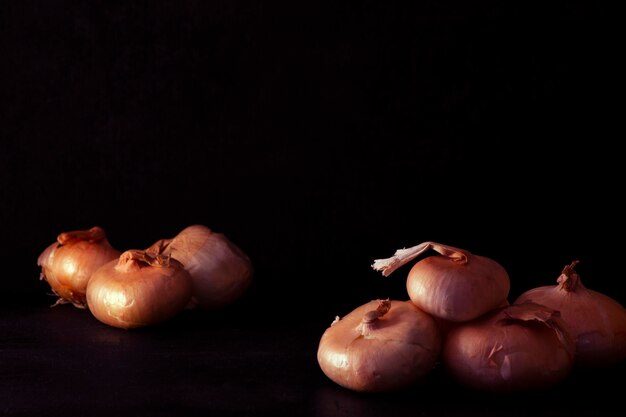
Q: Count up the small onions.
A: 7